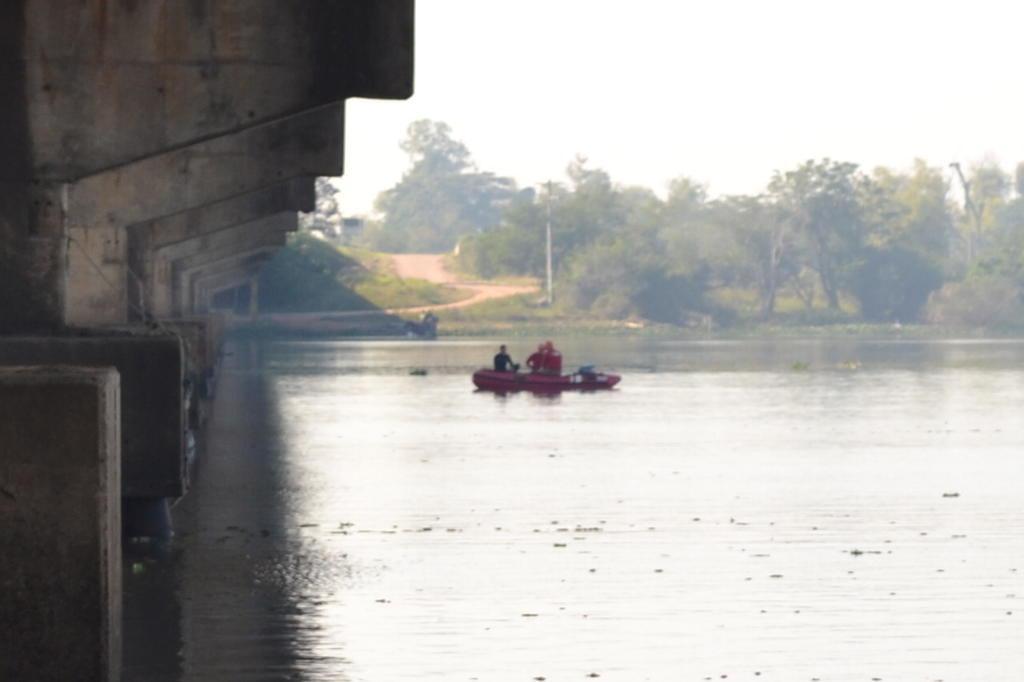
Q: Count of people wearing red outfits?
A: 2